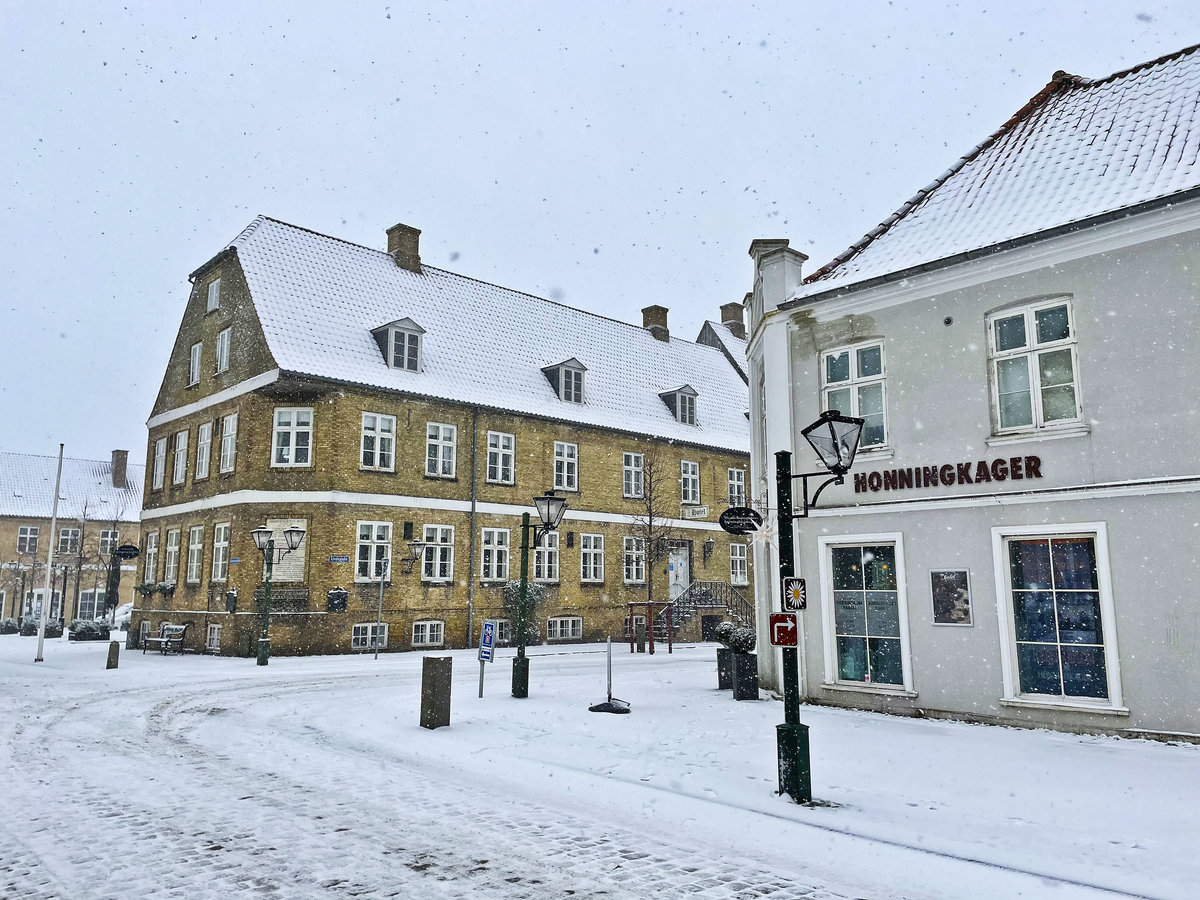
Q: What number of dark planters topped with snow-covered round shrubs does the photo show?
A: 2